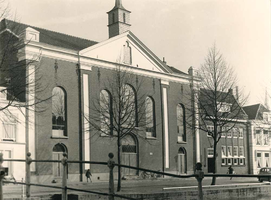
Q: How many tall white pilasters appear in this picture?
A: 4